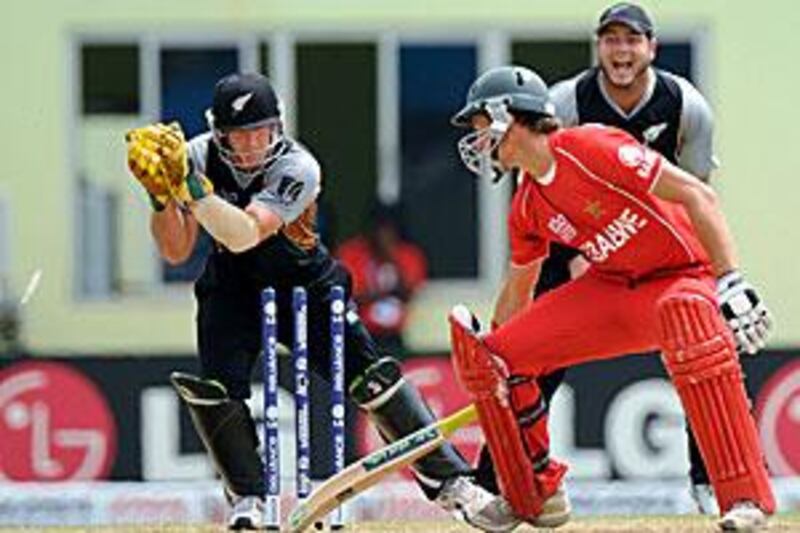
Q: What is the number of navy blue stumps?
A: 3